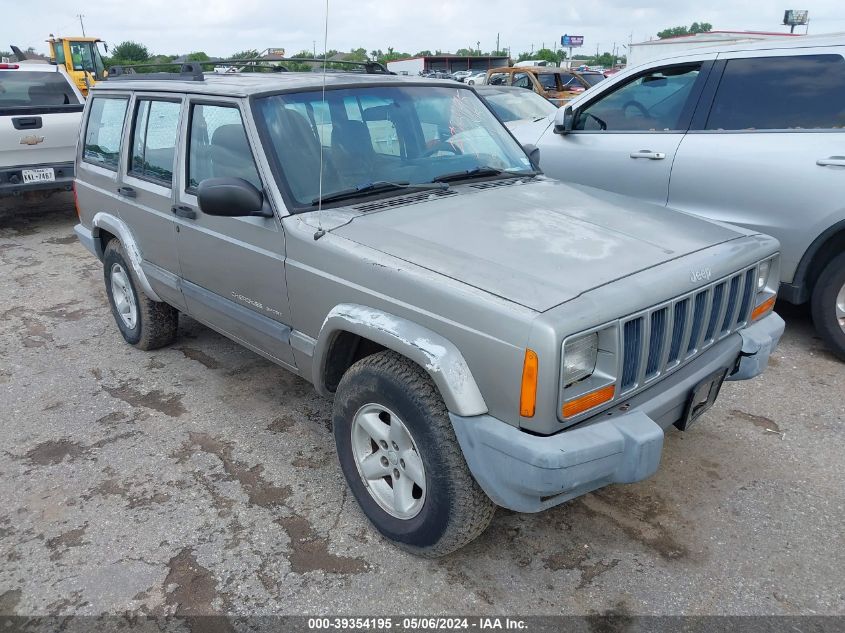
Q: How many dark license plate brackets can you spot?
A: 1